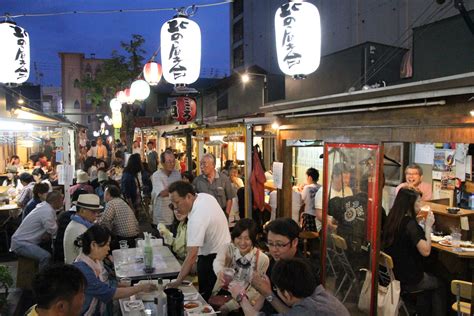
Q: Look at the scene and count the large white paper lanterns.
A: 3